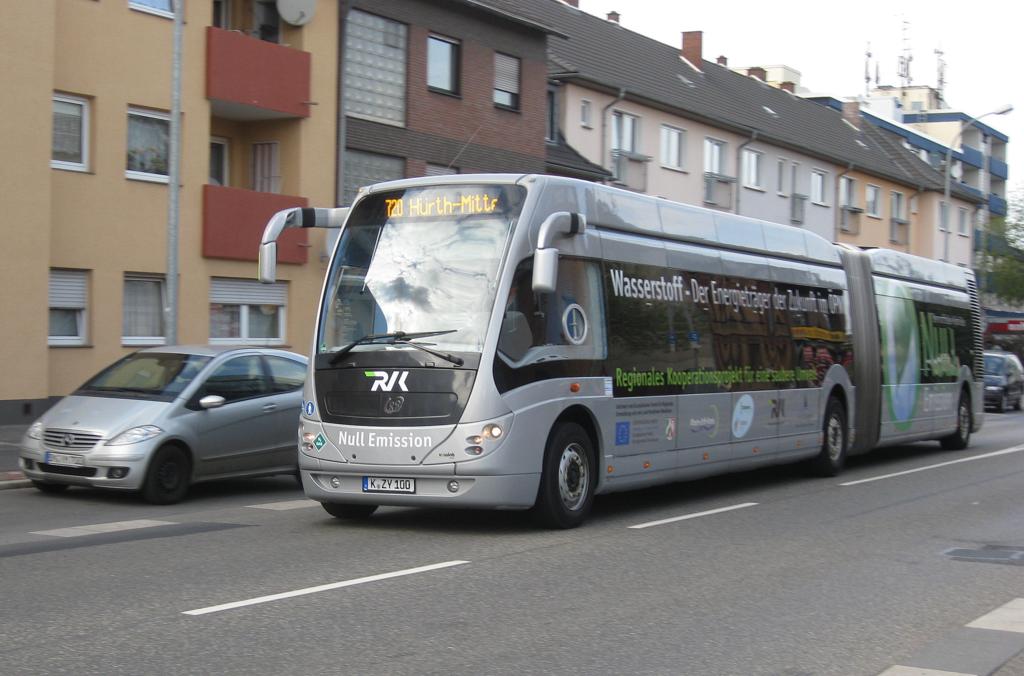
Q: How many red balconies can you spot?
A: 2